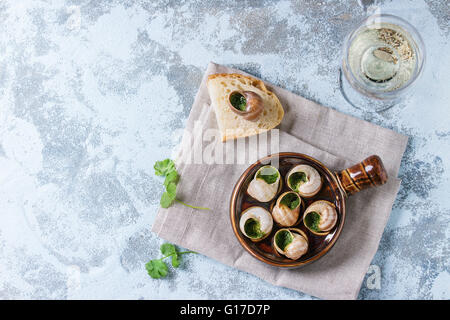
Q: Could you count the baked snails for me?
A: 7